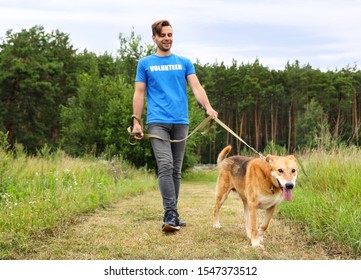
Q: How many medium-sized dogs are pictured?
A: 1